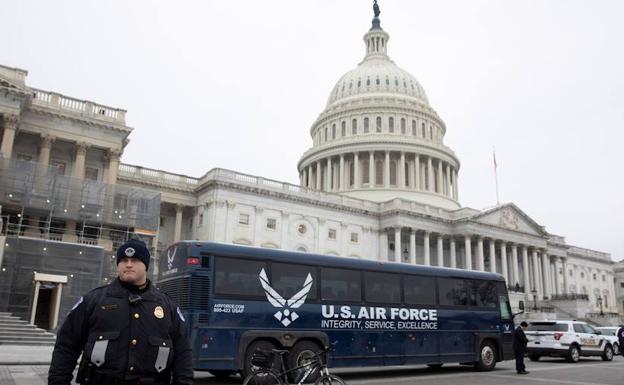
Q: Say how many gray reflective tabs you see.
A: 2